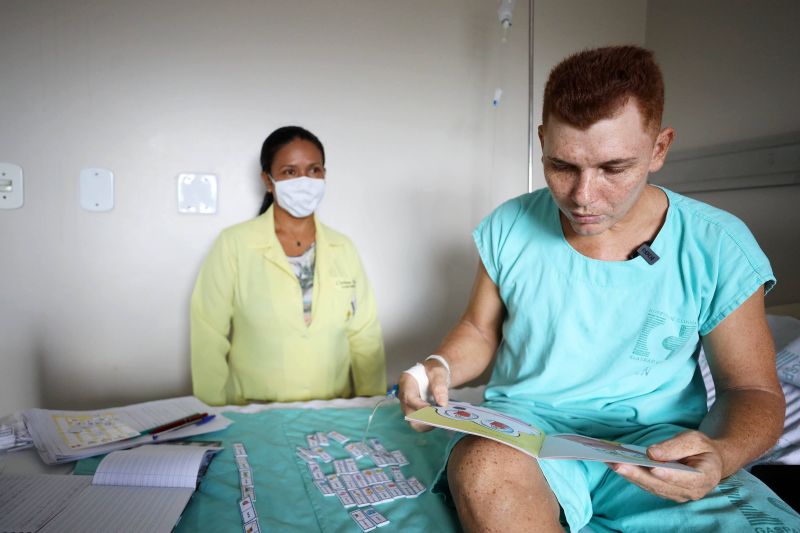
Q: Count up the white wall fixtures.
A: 3